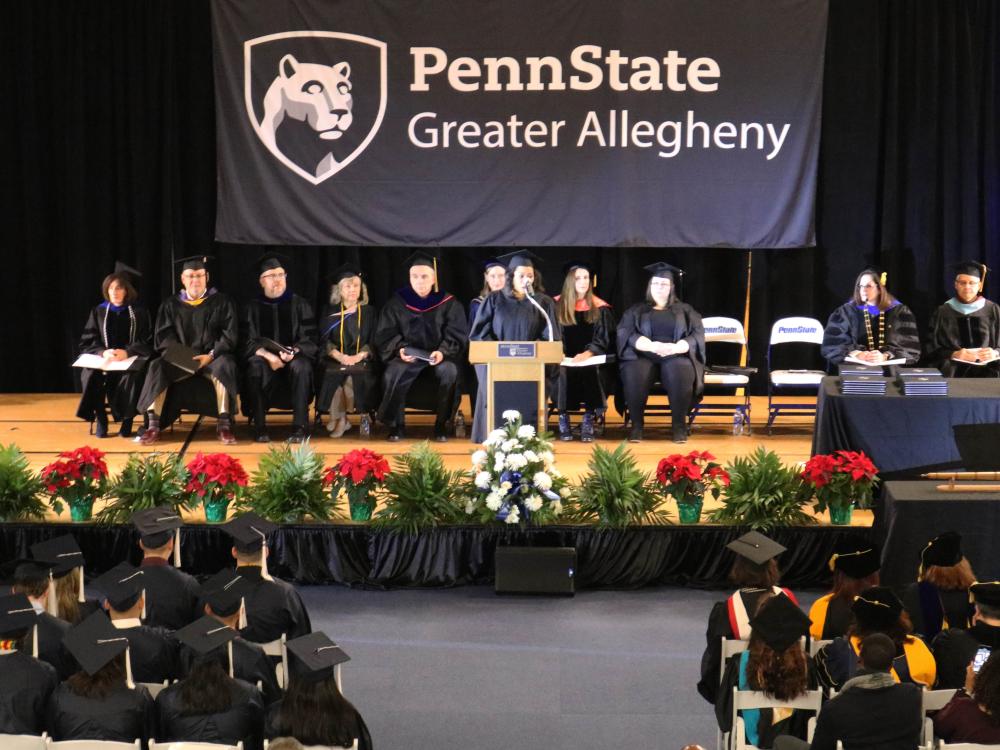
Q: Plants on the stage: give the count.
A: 12